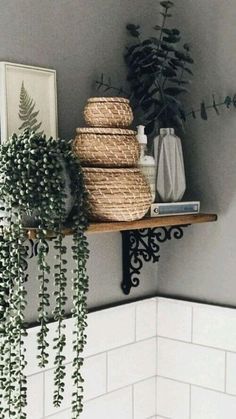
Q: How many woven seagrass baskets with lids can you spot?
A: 3